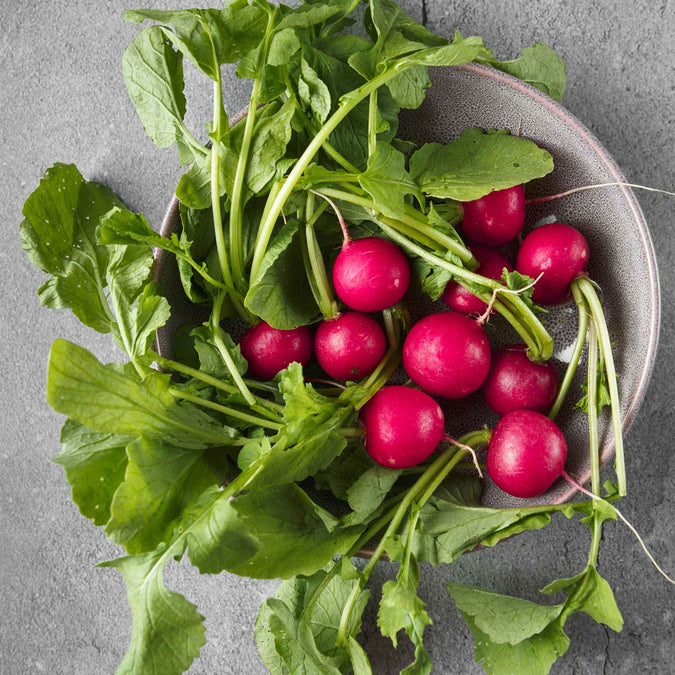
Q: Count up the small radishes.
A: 10